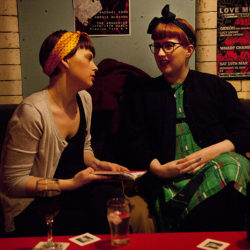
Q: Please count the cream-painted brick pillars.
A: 2